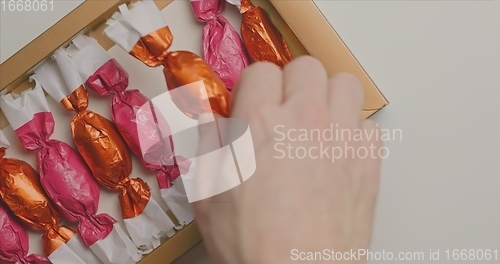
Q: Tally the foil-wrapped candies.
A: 8